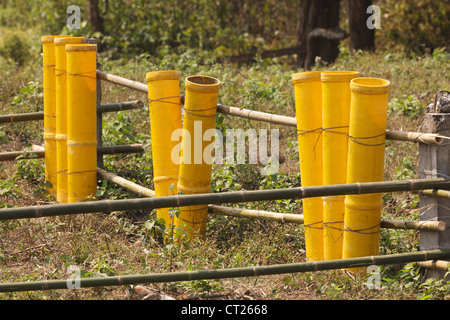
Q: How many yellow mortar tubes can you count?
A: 8